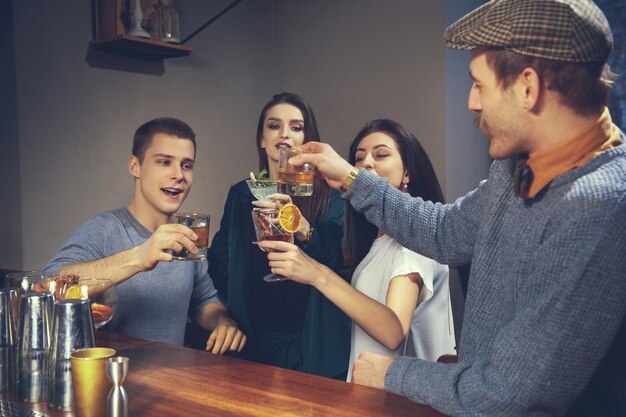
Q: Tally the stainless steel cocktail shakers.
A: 3